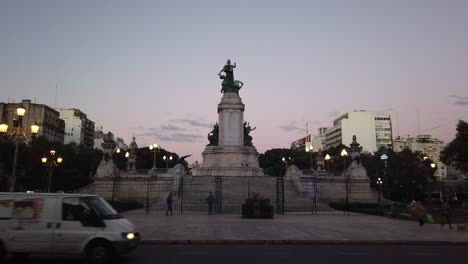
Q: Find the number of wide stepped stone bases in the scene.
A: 1